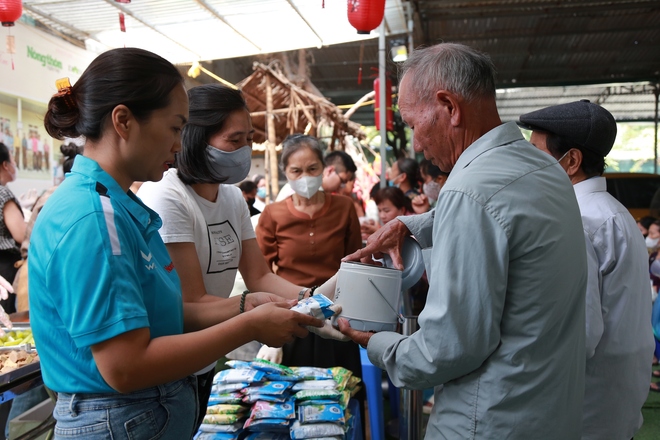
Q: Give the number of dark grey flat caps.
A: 1